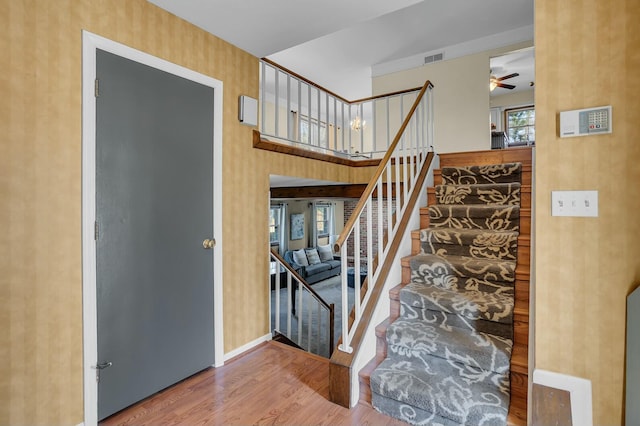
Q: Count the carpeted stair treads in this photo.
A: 8